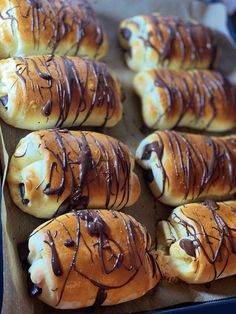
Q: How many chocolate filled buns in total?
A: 8